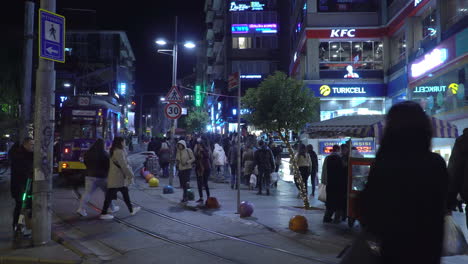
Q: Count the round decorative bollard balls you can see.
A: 9